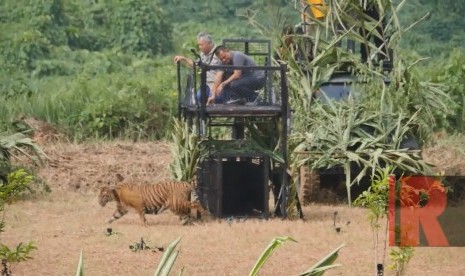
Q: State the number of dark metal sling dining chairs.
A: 0